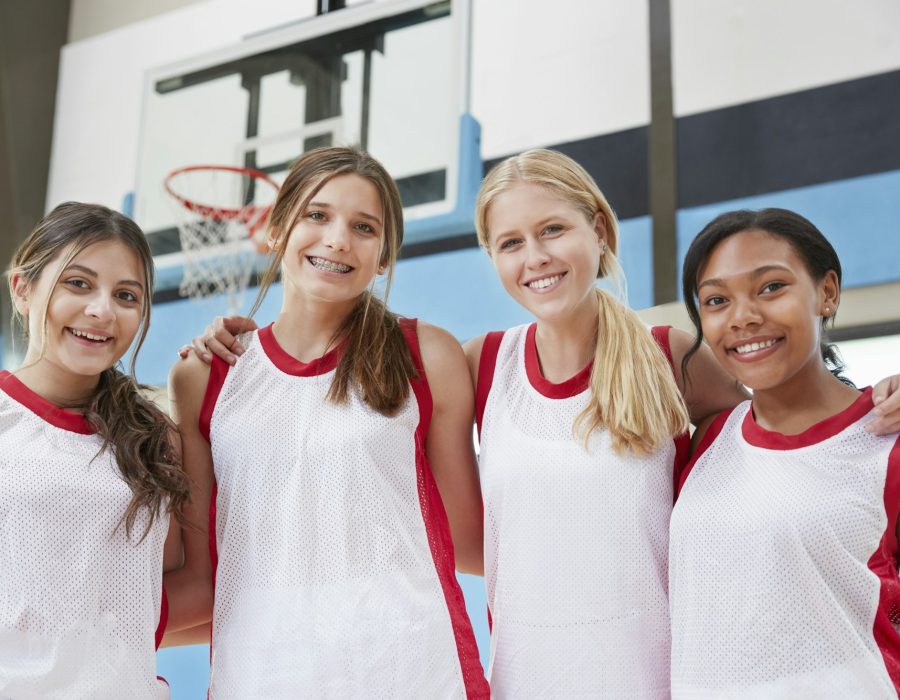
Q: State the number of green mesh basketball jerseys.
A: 0